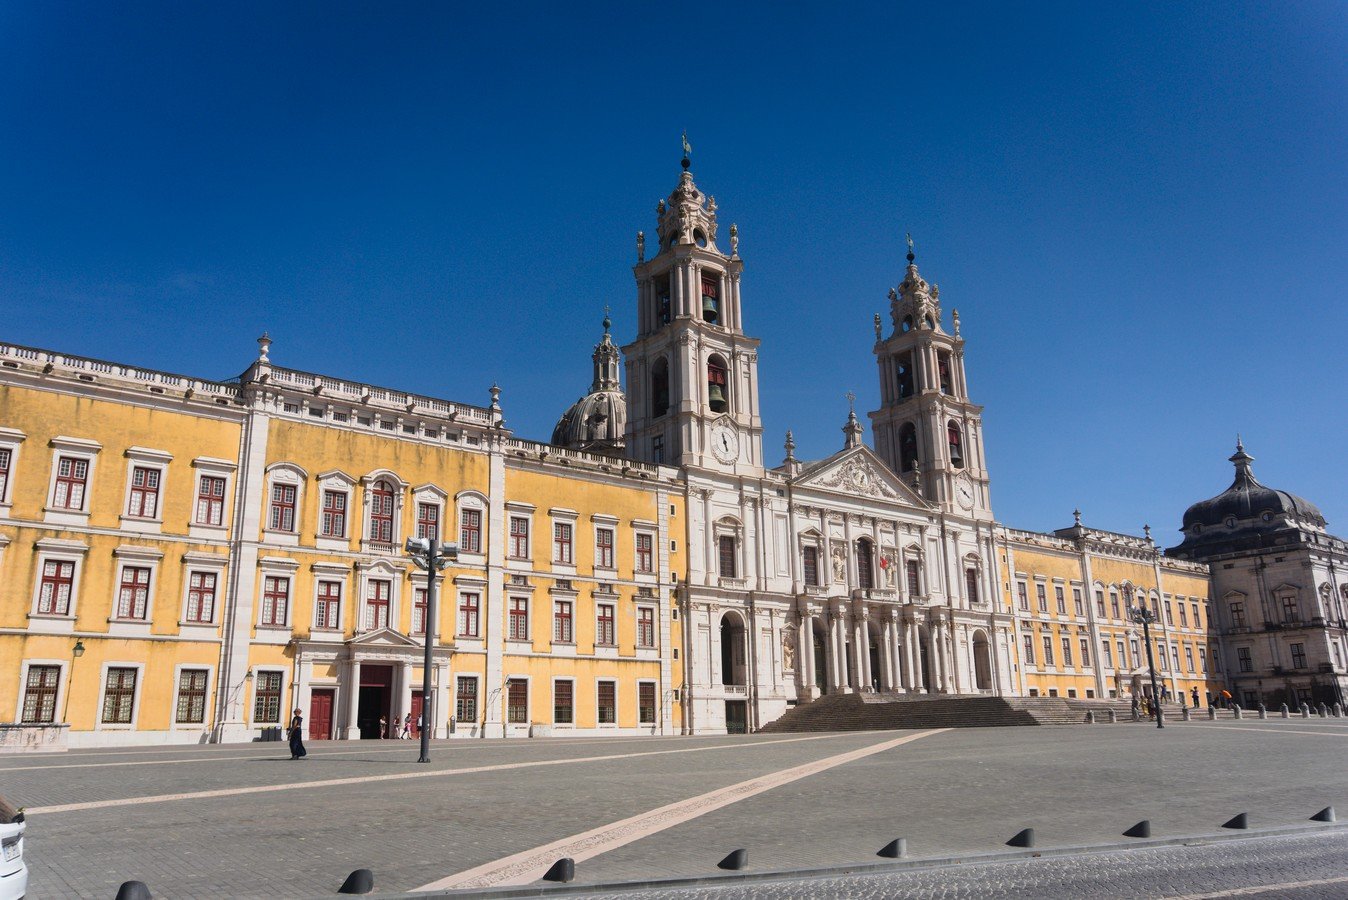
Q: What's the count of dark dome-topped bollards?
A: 9